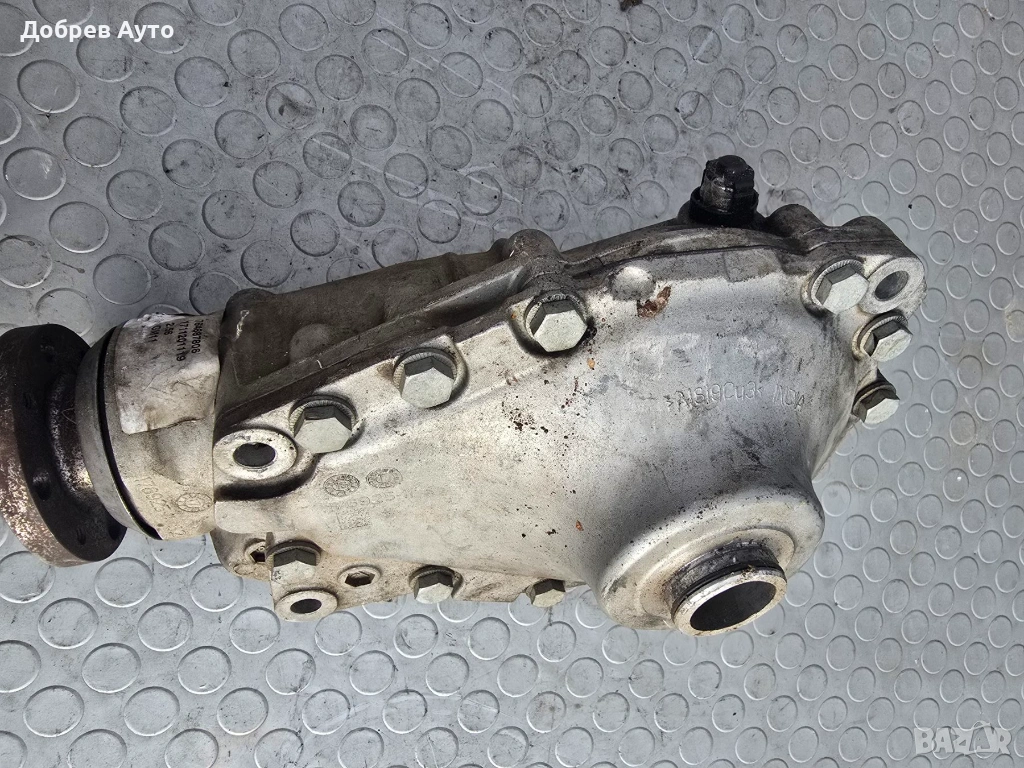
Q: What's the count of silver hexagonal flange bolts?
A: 9